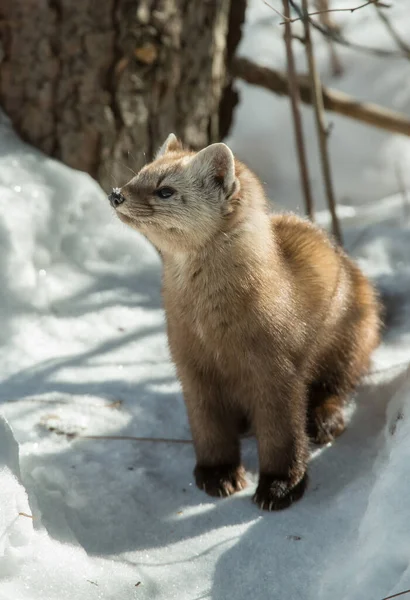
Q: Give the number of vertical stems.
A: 2